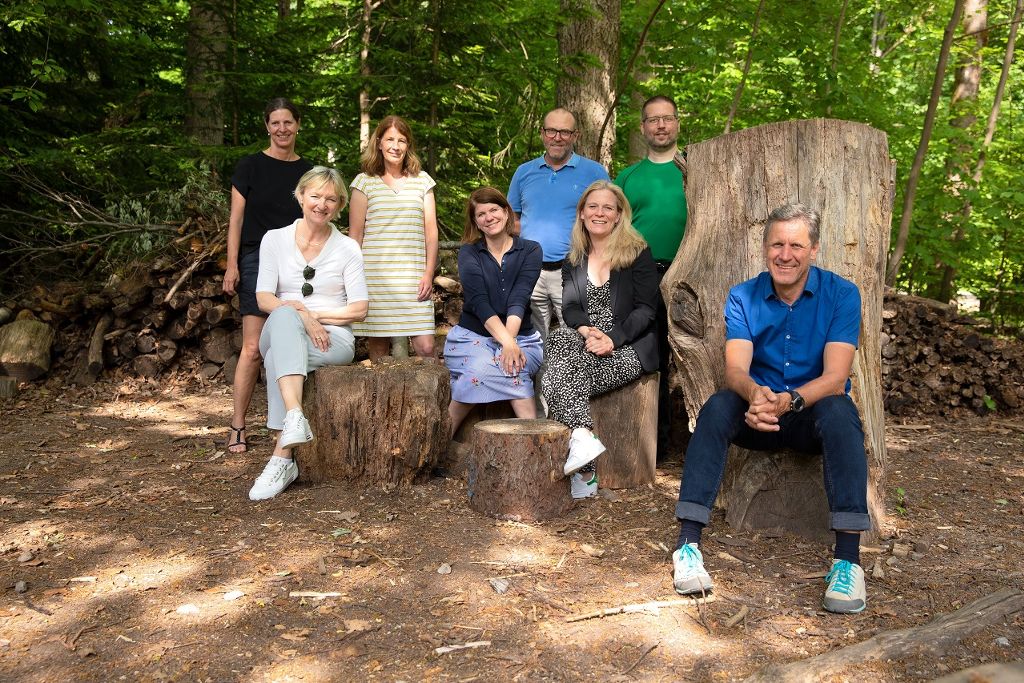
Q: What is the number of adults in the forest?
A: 8